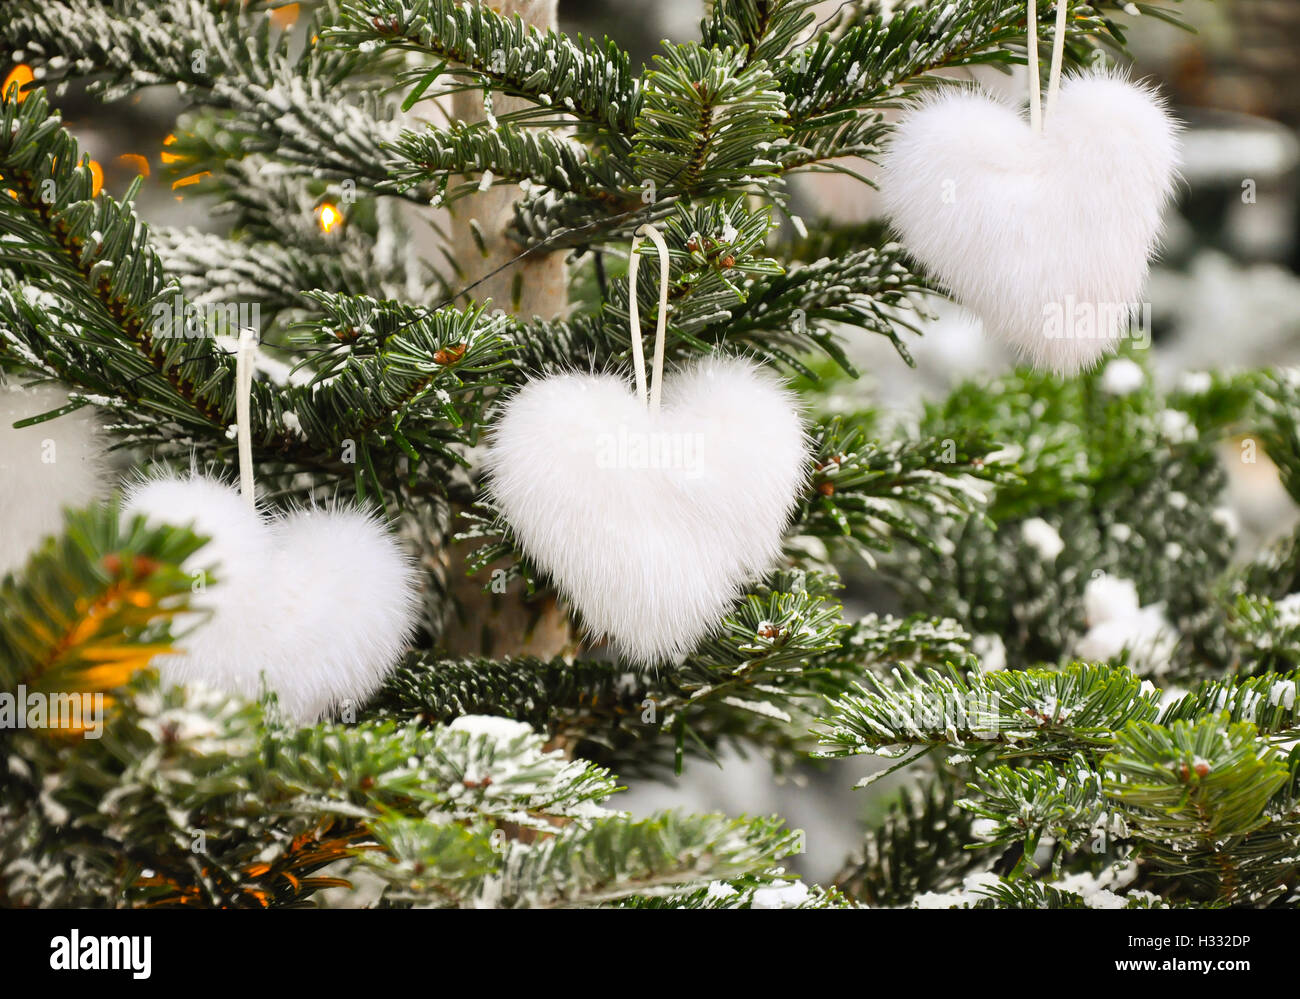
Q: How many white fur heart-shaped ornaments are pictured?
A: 3